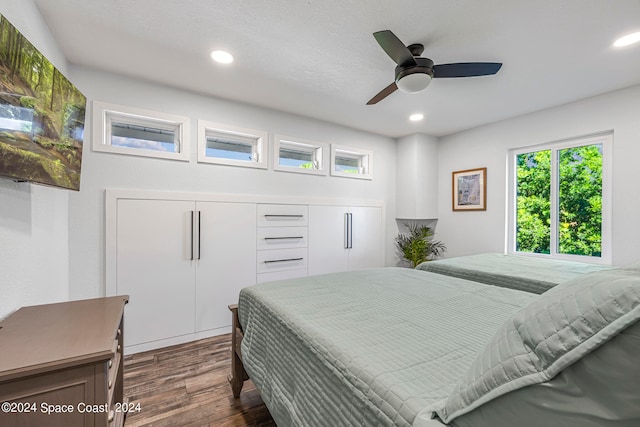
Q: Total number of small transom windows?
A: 4